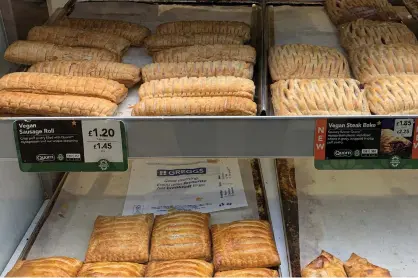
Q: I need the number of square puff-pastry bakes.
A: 7